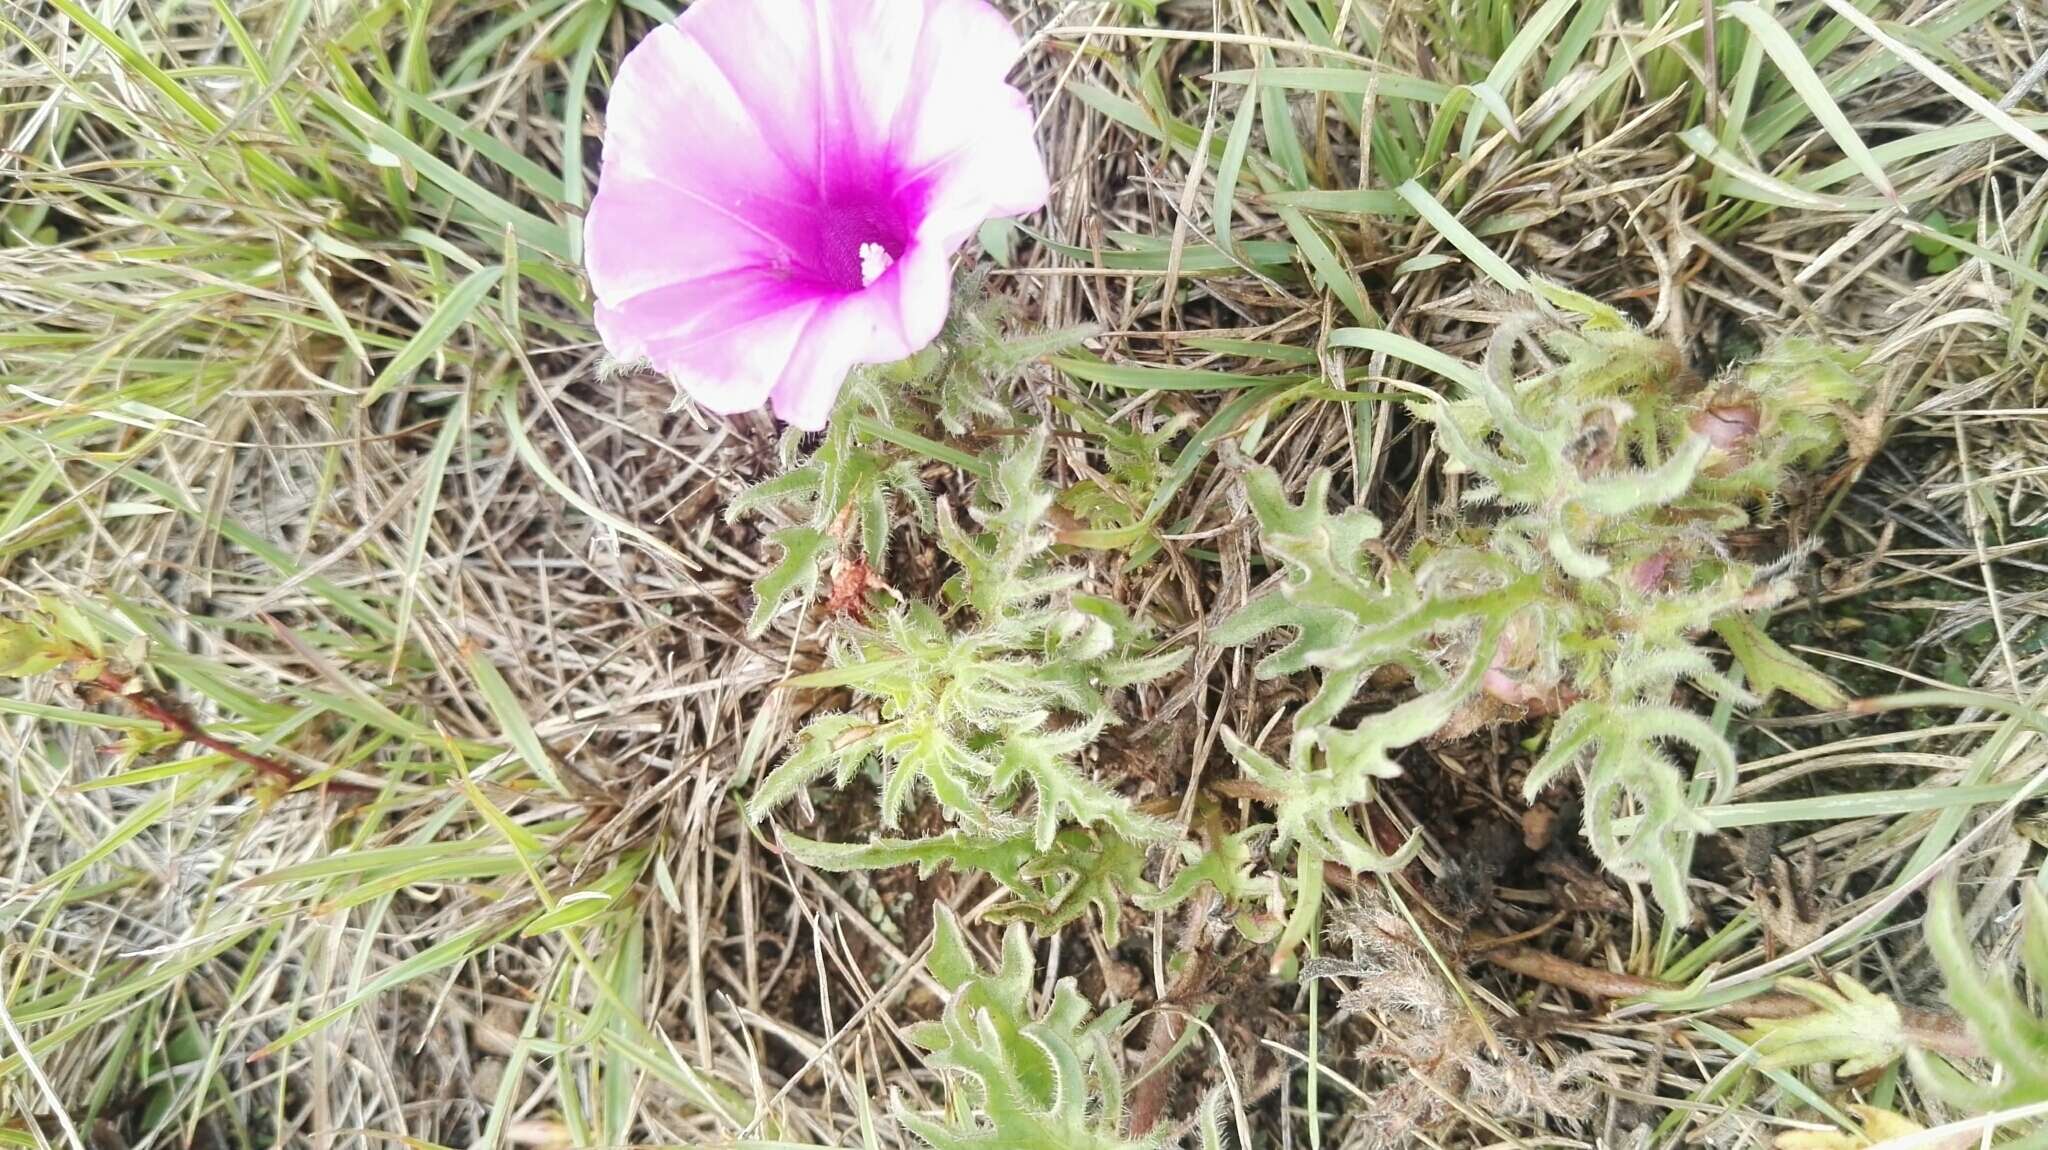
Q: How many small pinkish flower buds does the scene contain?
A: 3